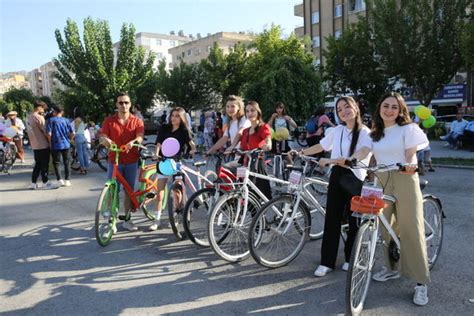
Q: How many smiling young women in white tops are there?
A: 3